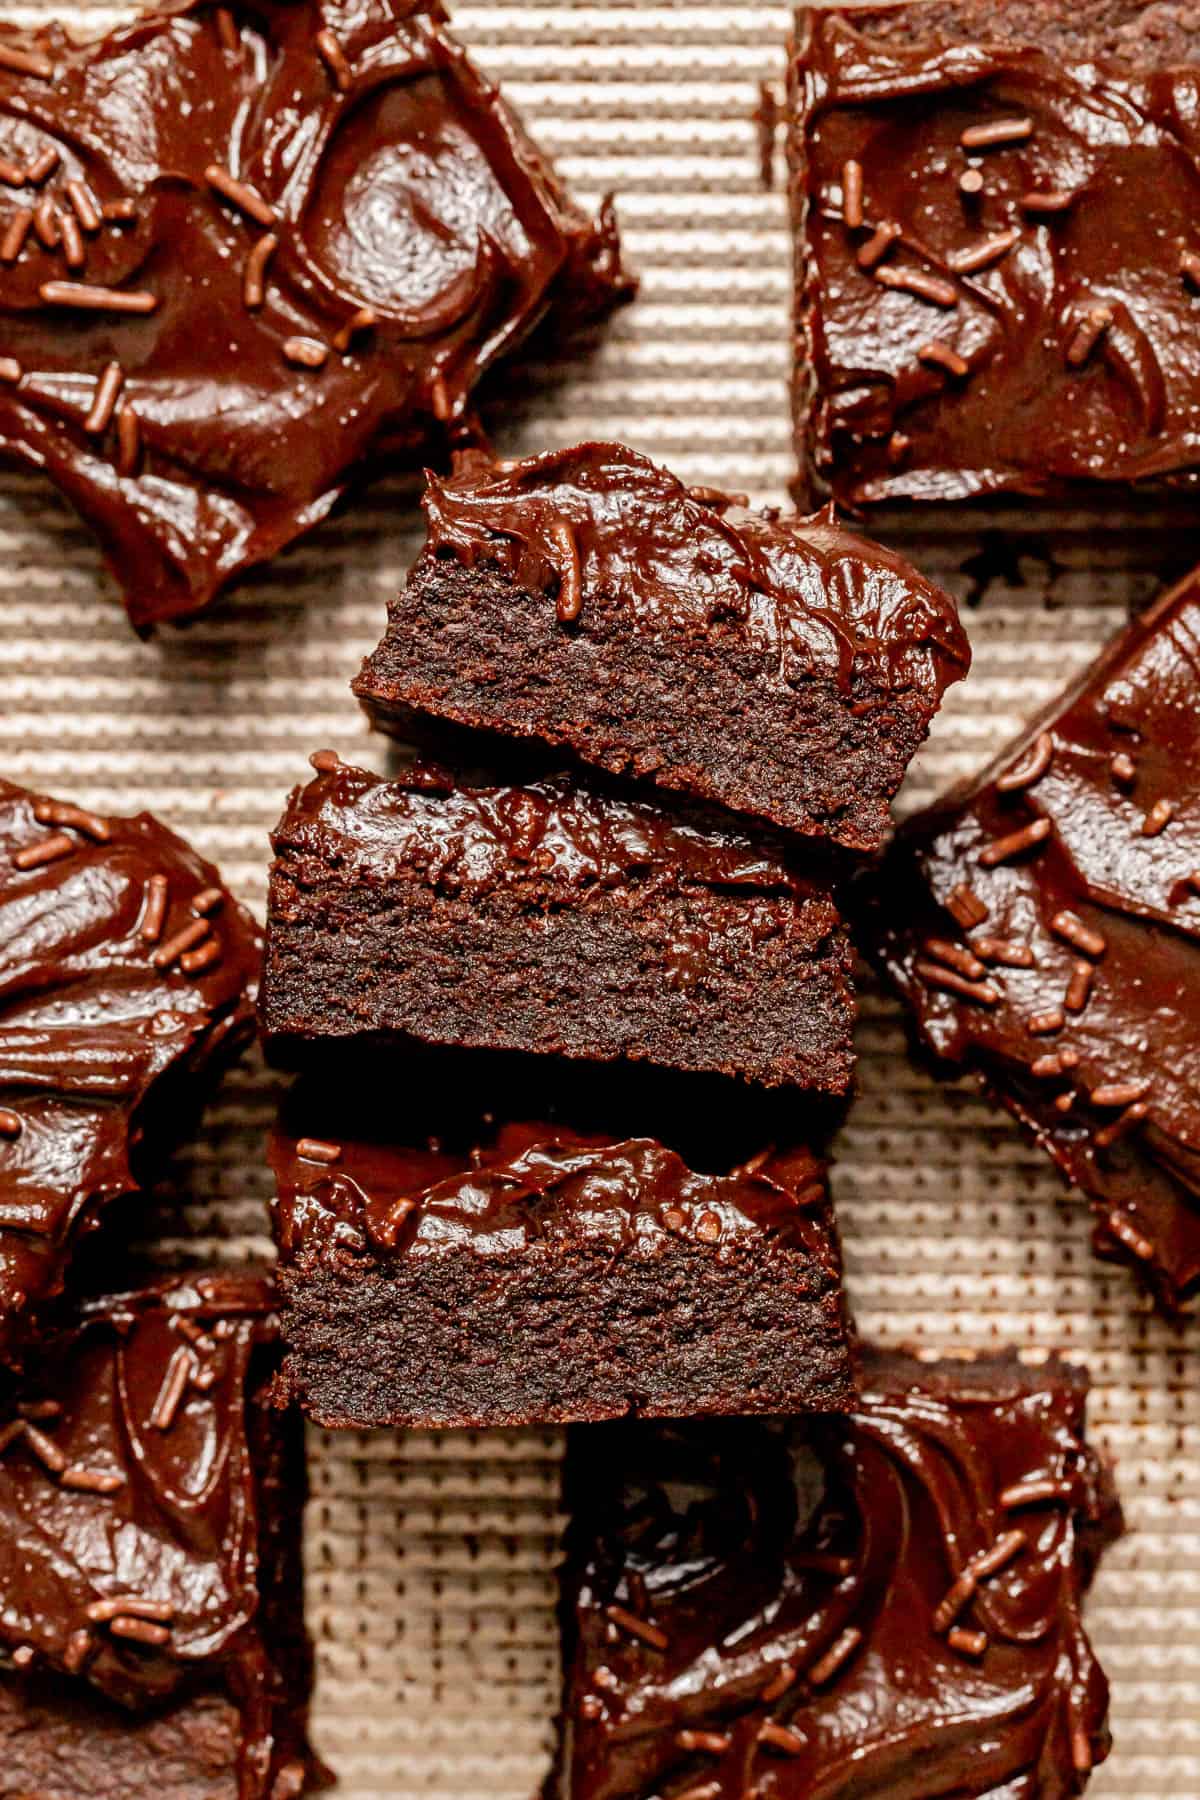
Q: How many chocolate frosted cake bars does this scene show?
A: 9